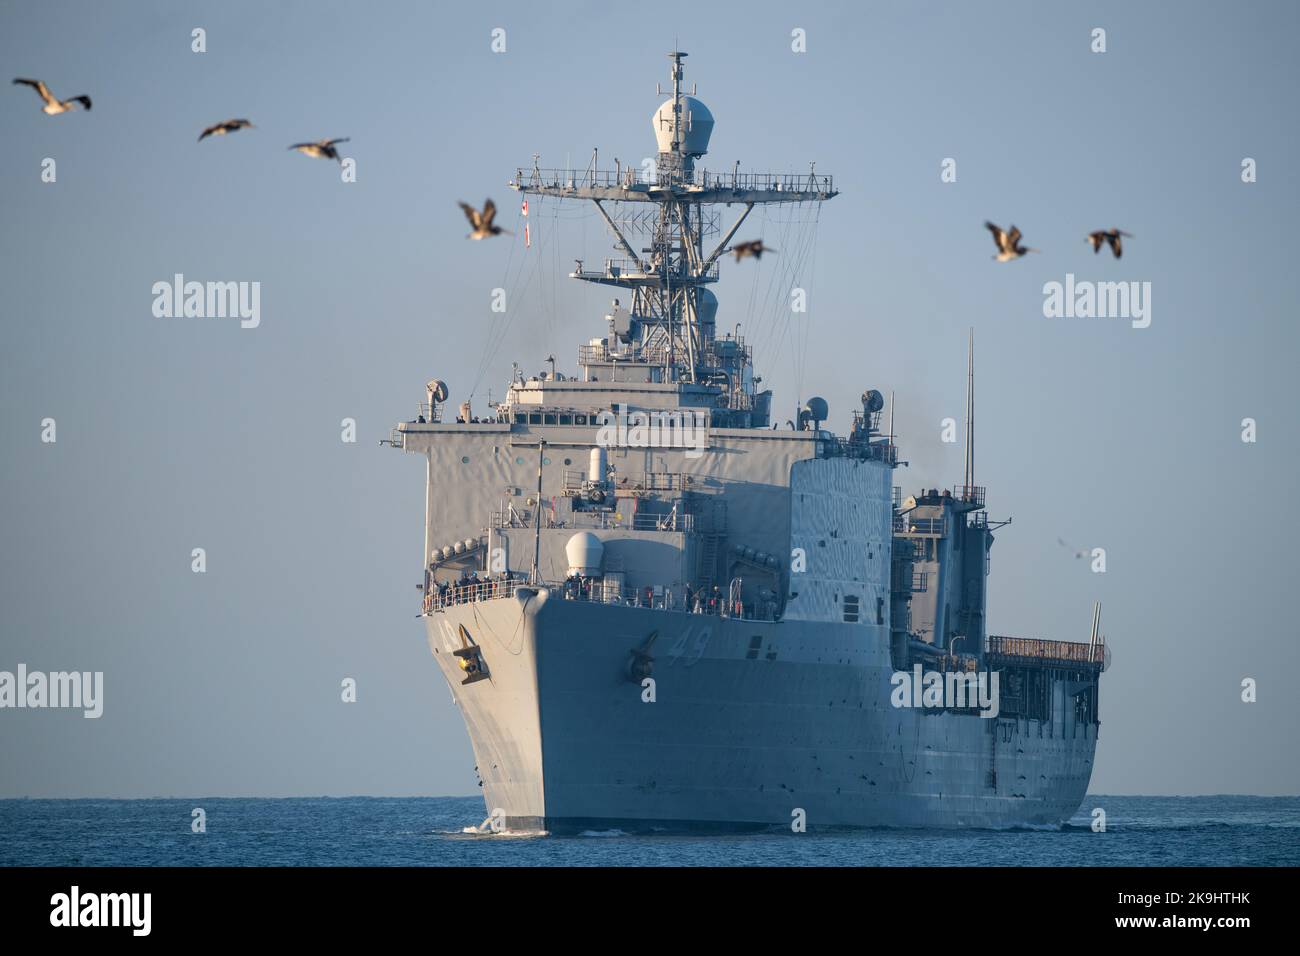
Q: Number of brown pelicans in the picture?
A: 7